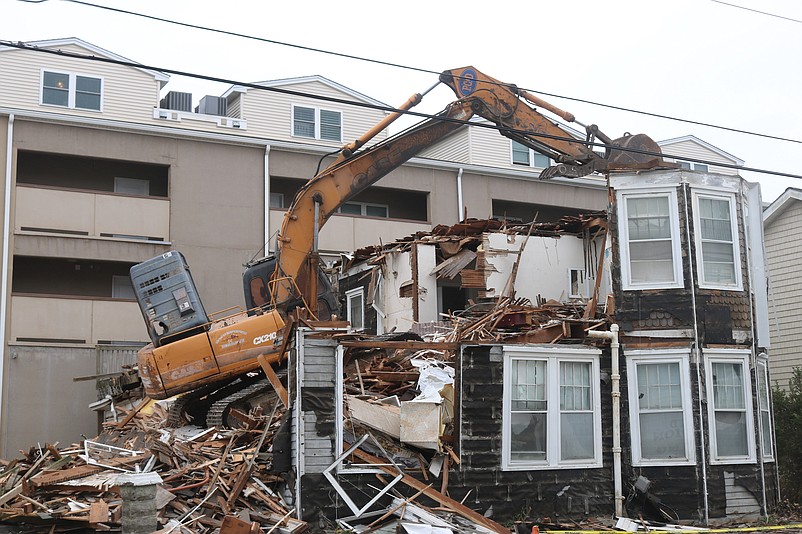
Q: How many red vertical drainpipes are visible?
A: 0